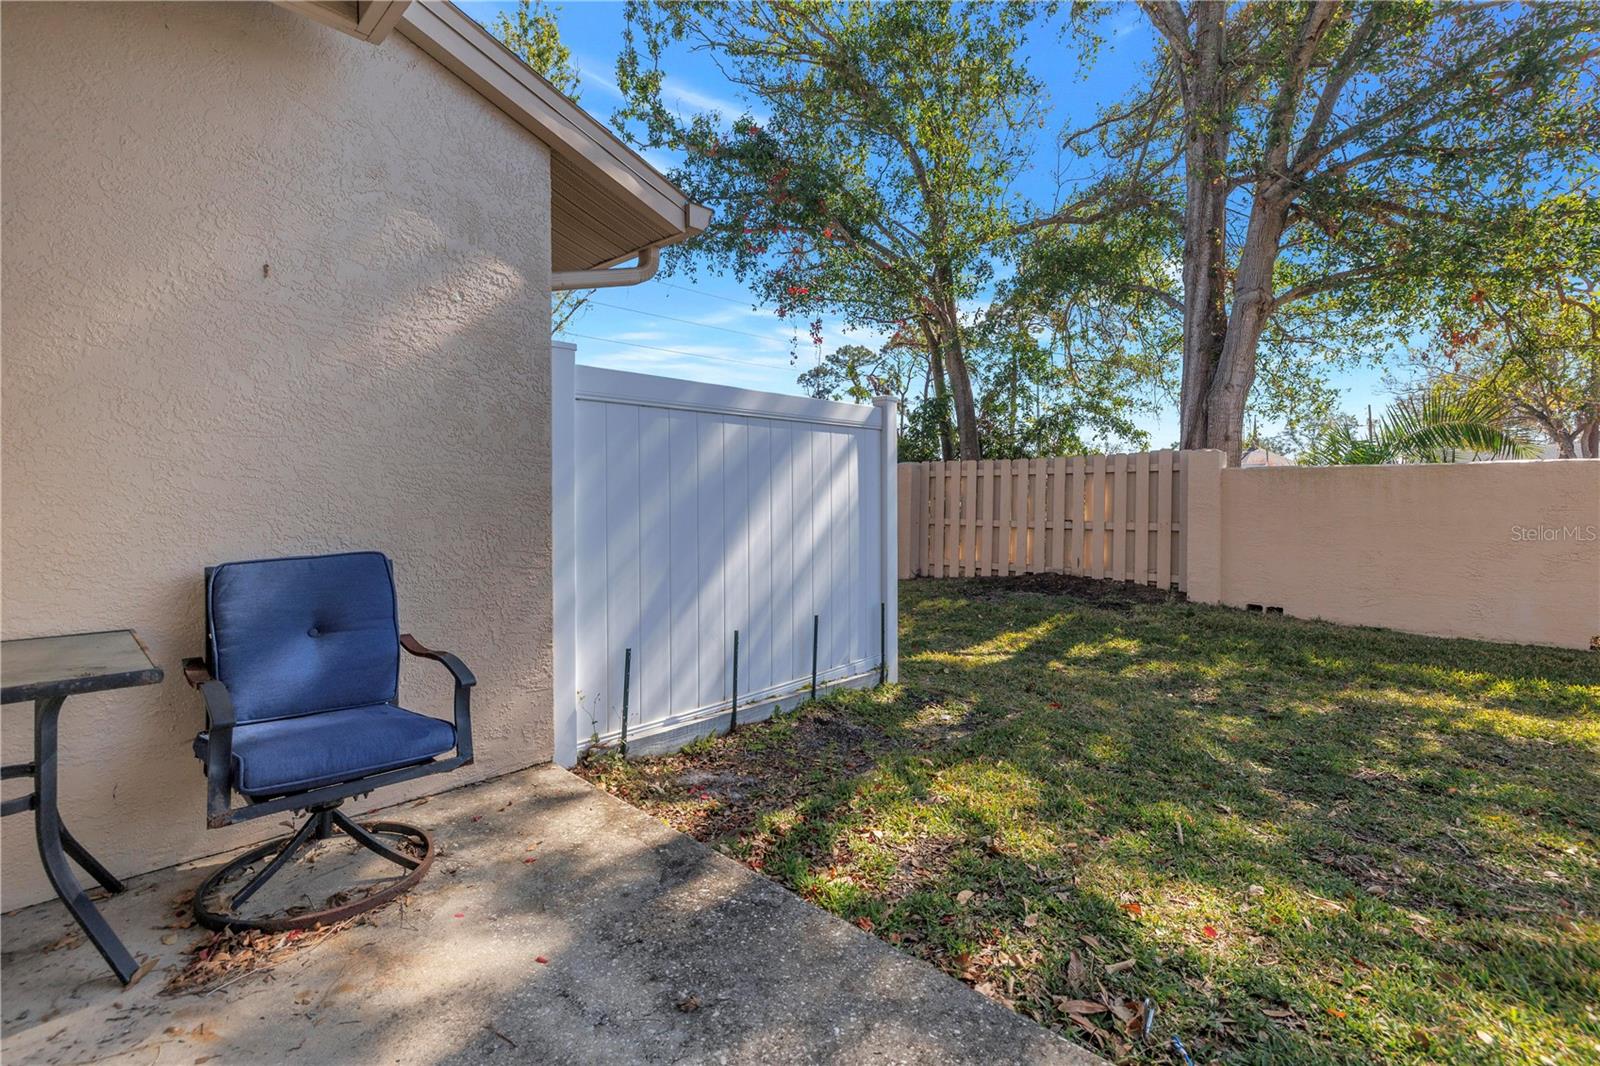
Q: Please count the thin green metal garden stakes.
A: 4